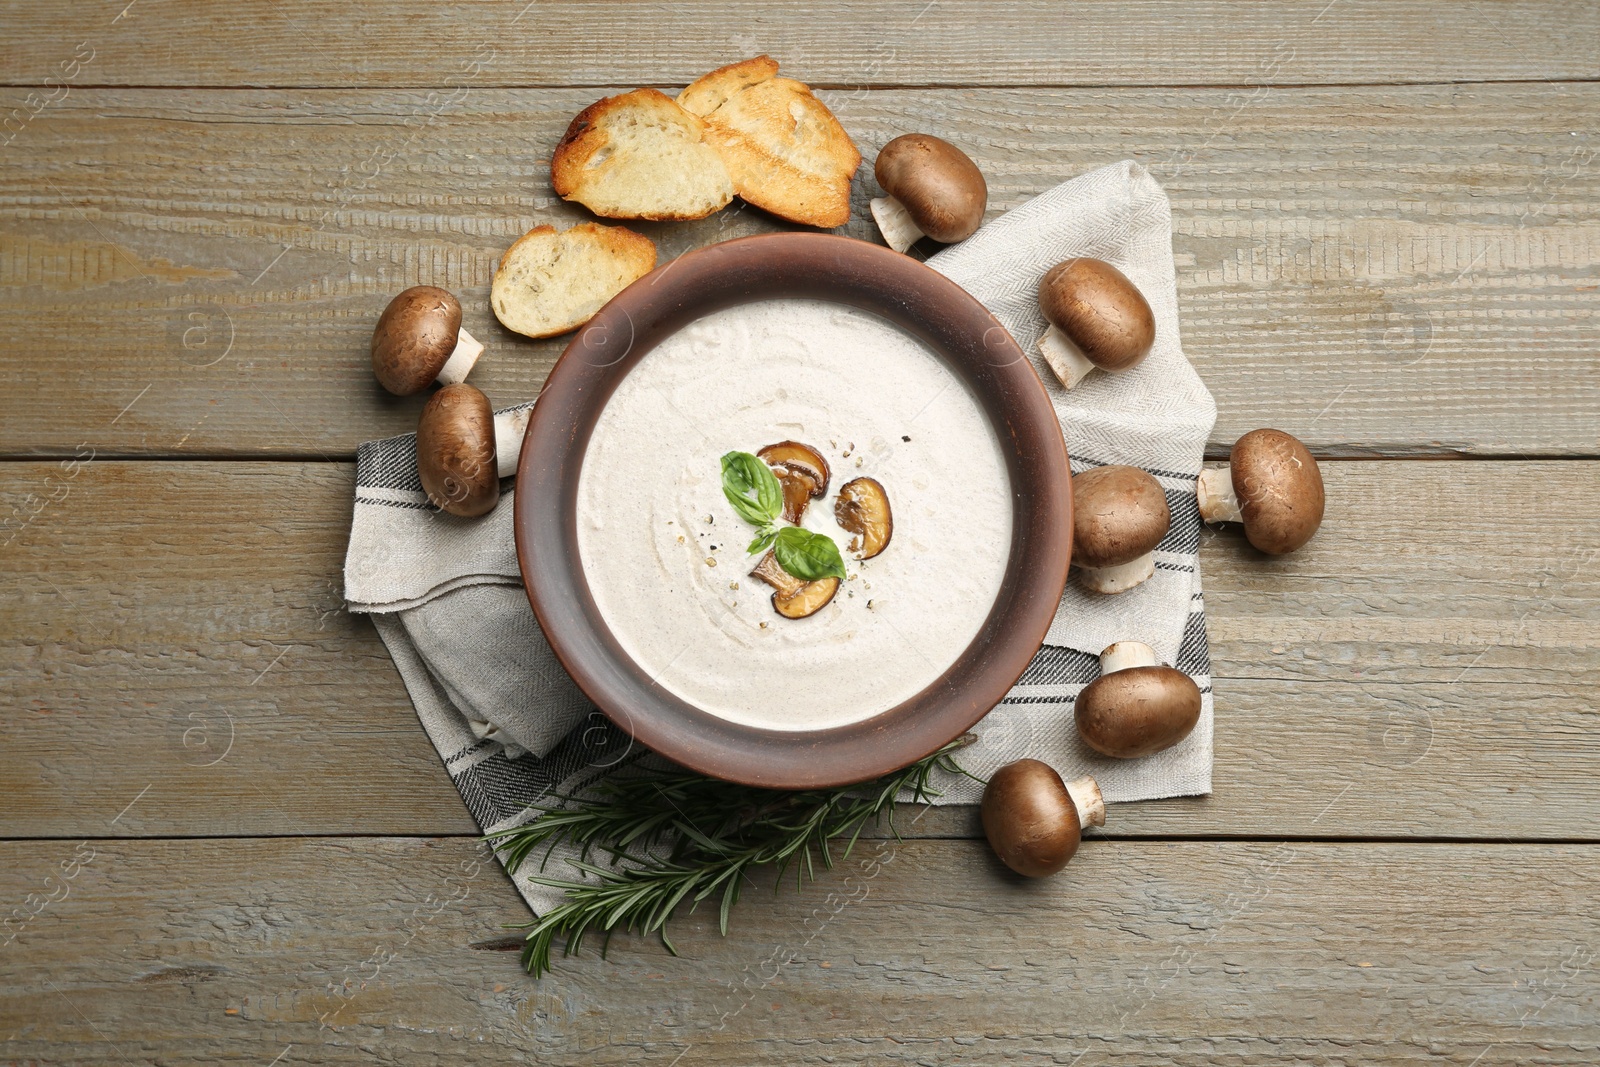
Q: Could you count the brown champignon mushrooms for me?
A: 8